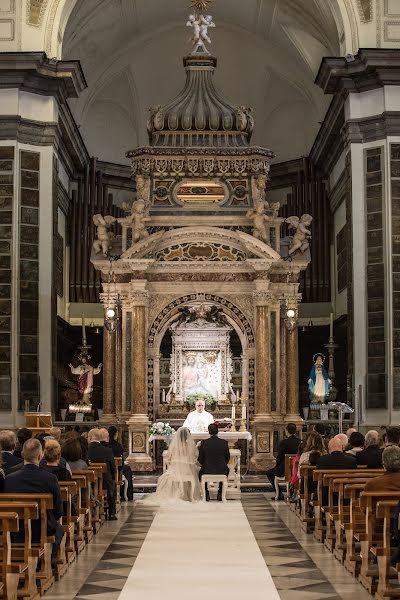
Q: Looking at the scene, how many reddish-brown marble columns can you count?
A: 4